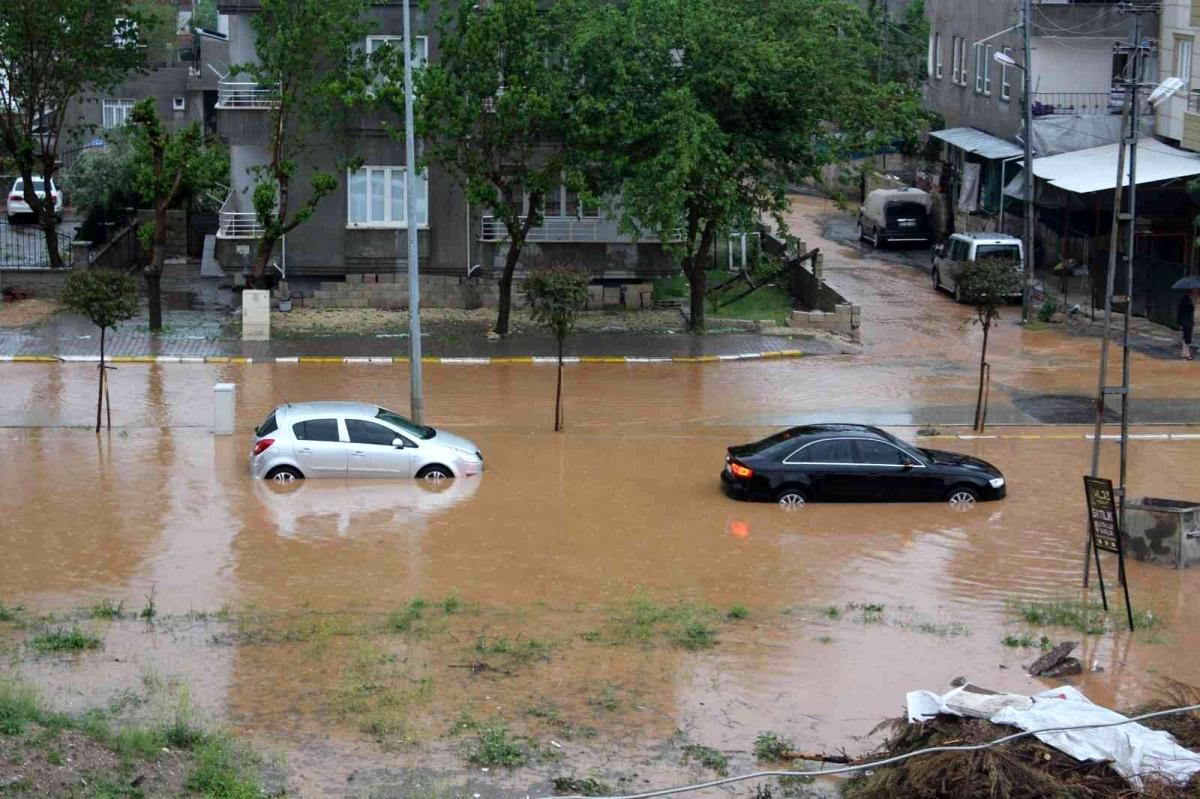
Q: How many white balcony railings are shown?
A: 3